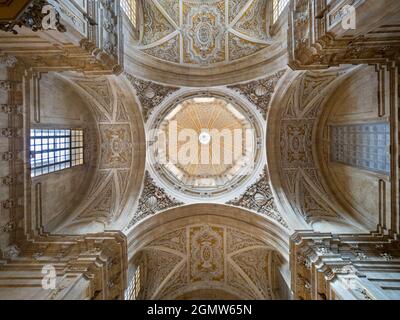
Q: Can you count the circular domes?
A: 1